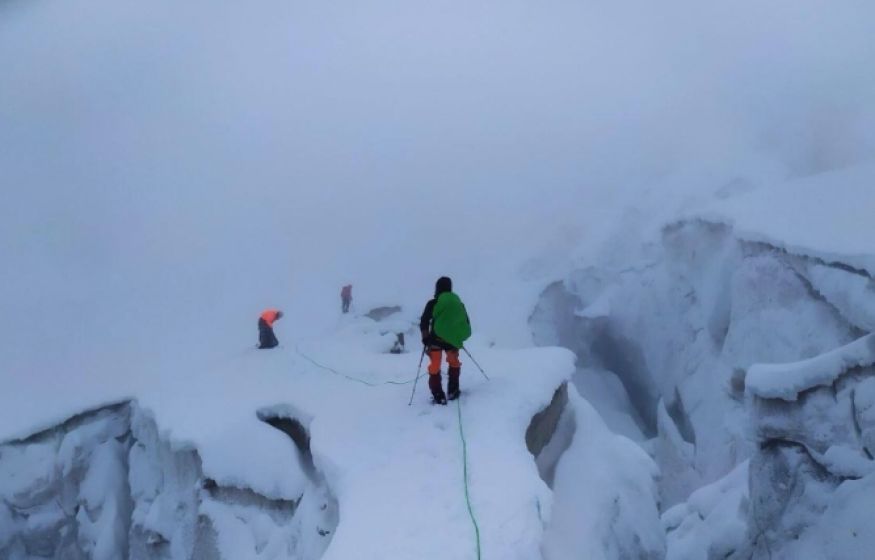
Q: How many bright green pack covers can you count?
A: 1